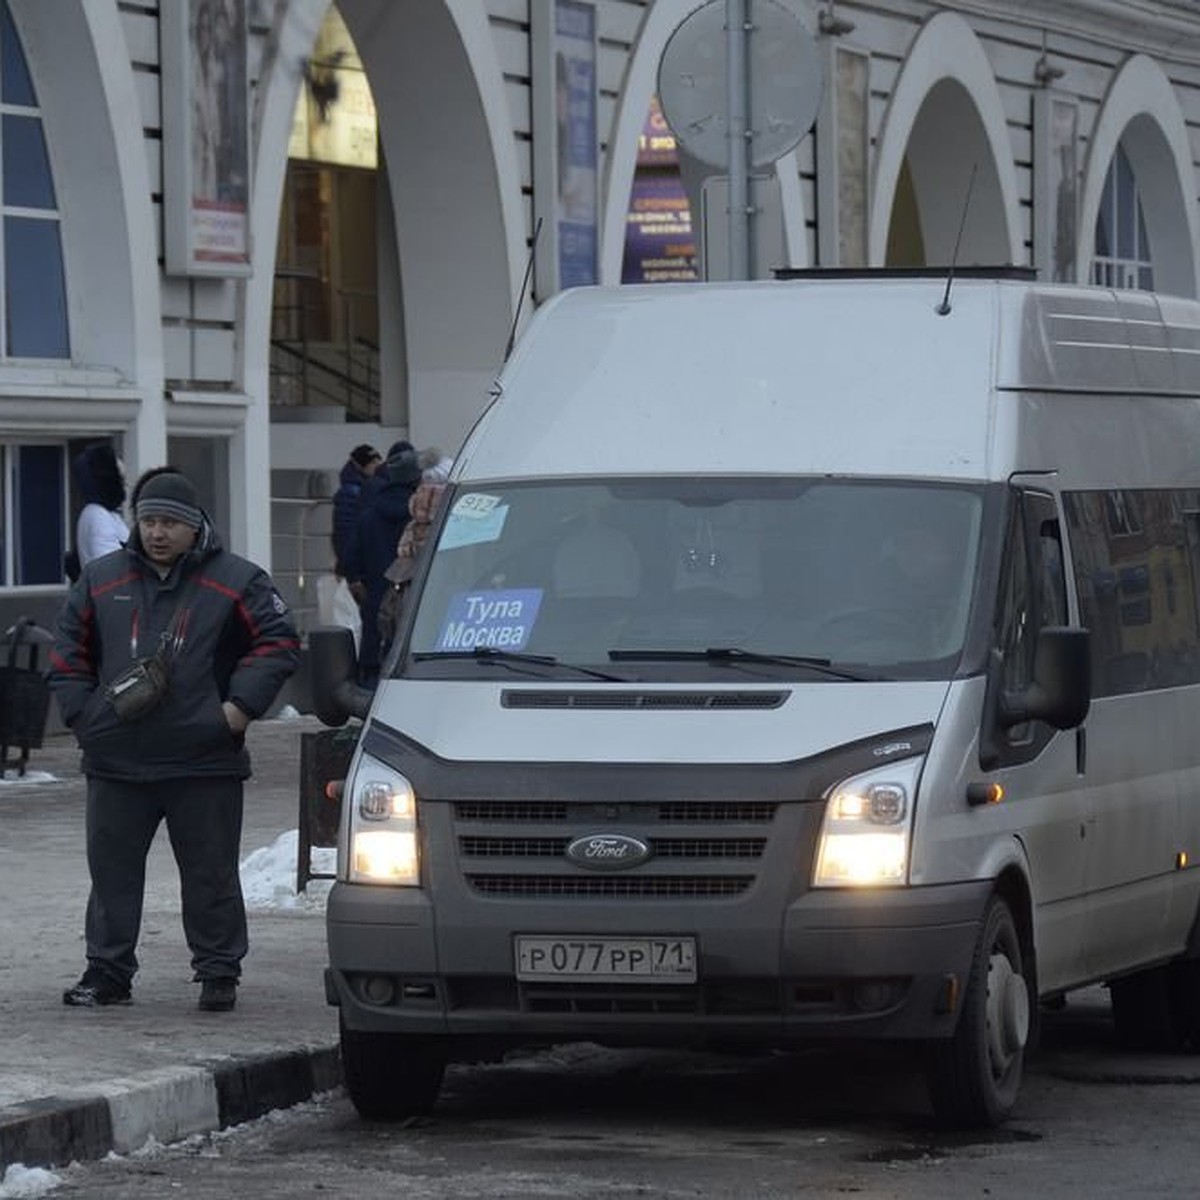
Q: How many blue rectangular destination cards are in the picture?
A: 1